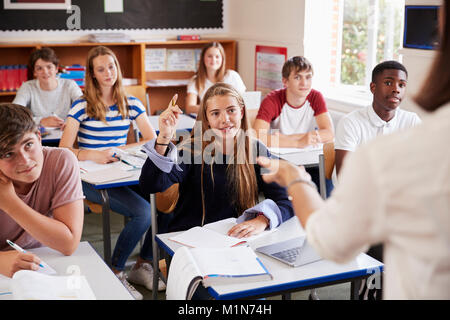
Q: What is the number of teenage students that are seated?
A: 7